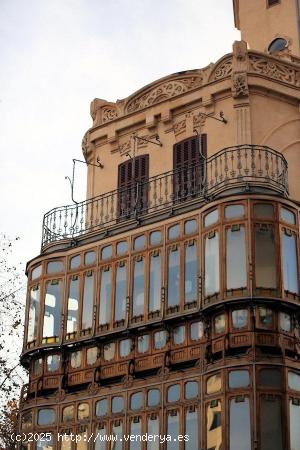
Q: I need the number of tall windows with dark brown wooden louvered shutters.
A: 2